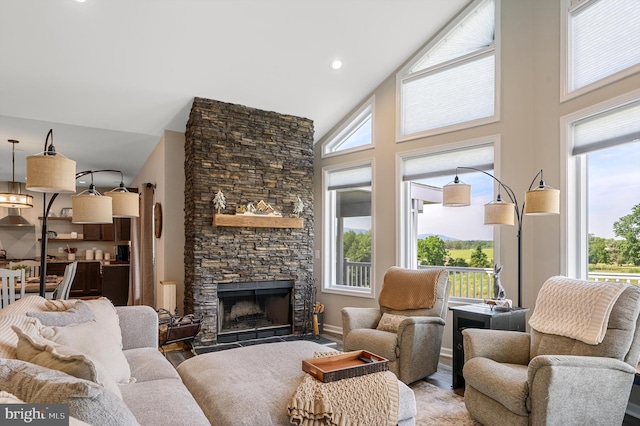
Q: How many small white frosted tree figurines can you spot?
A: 2